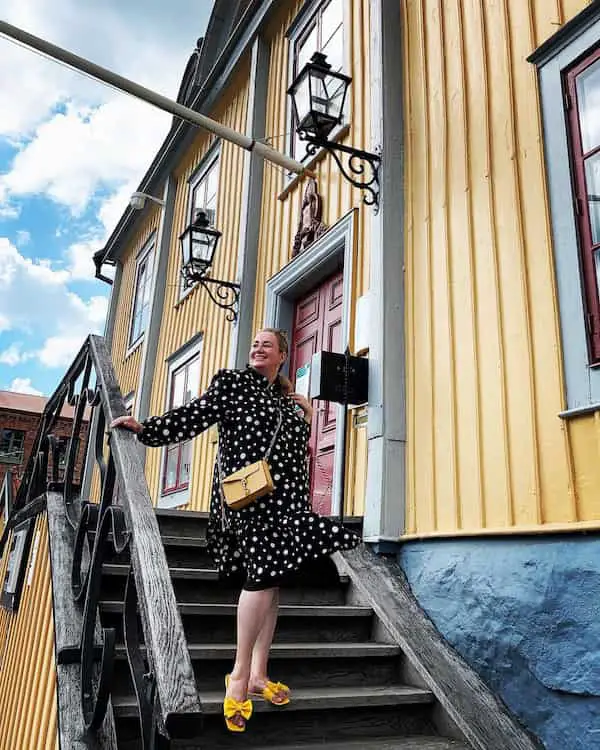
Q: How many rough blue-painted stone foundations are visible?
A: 1